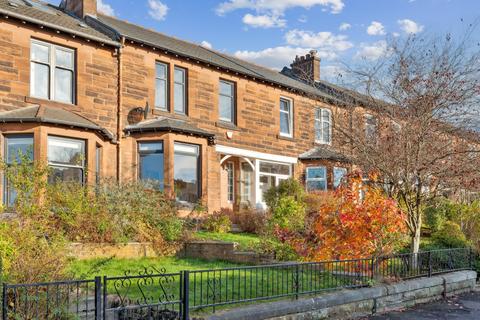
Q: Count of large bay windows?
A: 3